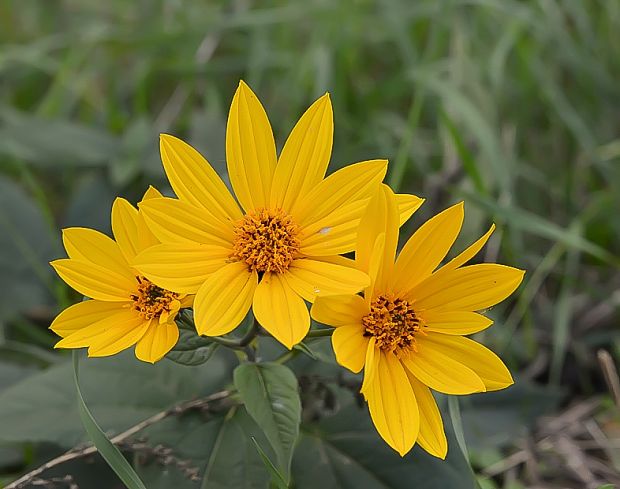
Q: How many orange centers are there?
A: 3